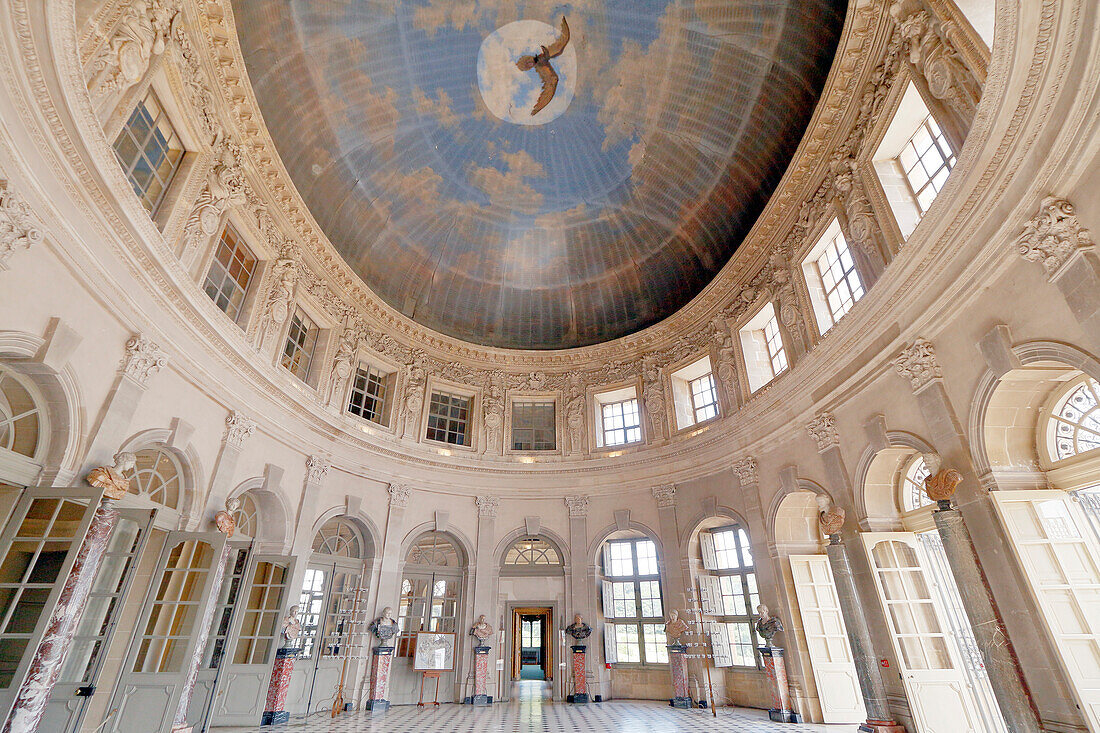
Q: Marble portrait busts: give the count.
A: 10